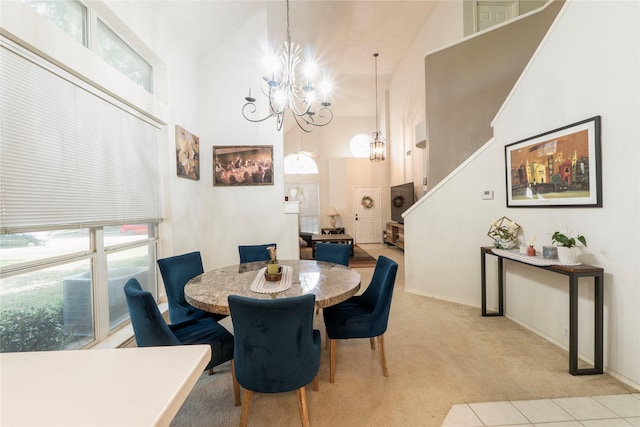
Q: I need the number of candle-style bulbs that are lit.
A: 5